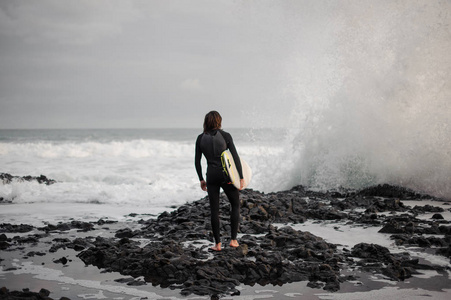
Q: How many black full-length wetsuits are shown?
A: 1